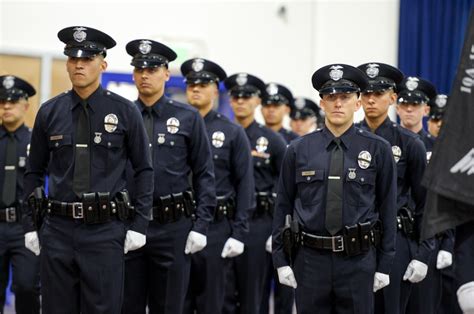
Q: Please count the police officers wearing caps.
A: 11